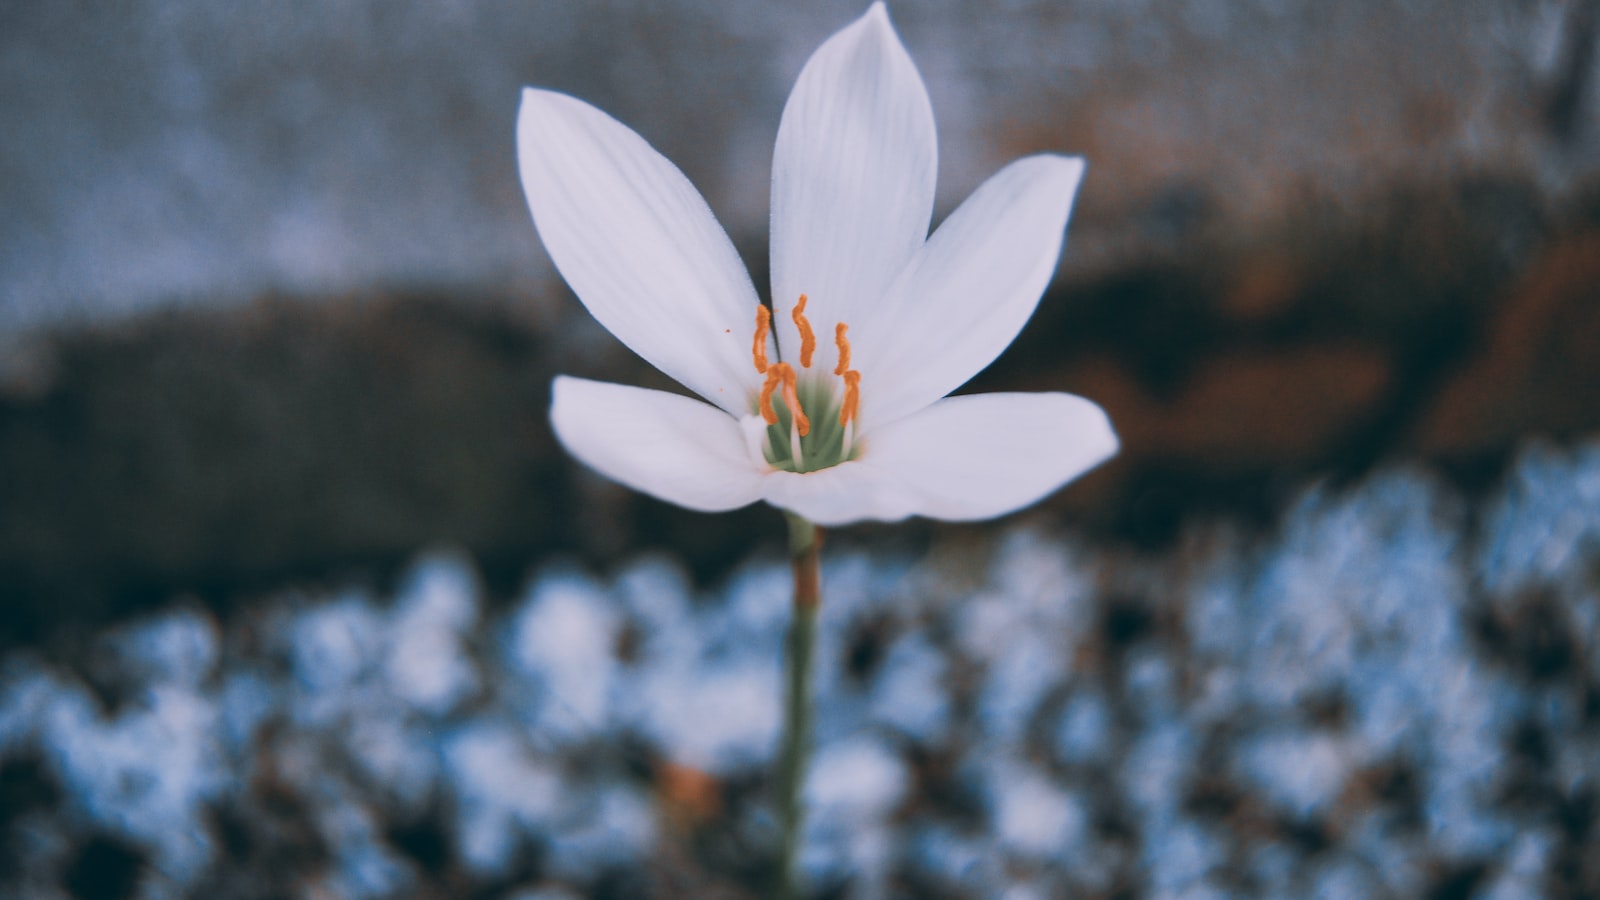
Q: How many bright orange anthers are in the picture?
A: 6